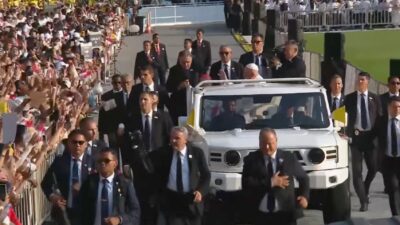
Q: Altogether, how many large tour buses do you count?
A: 0